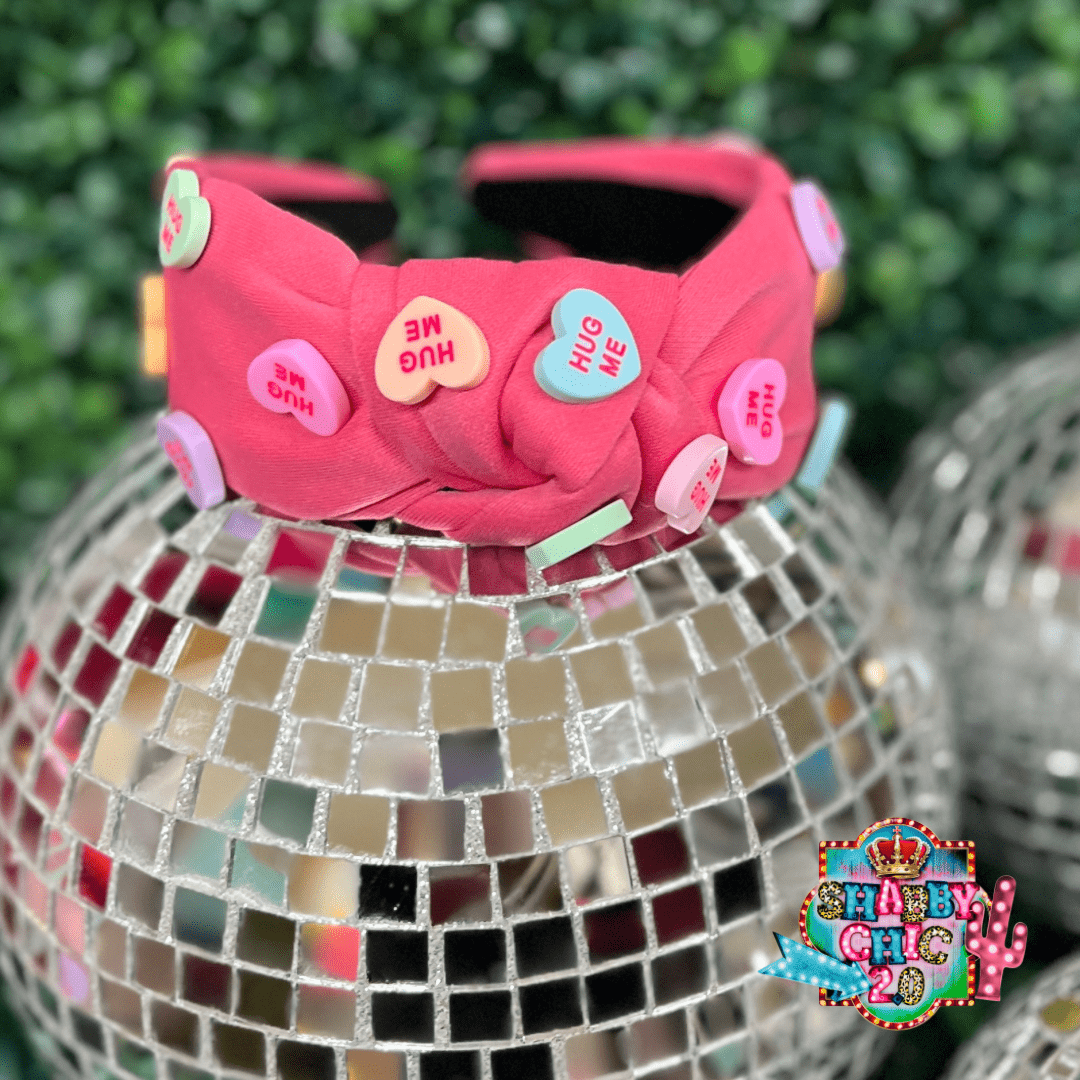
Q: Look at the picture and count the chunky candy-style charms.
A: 12